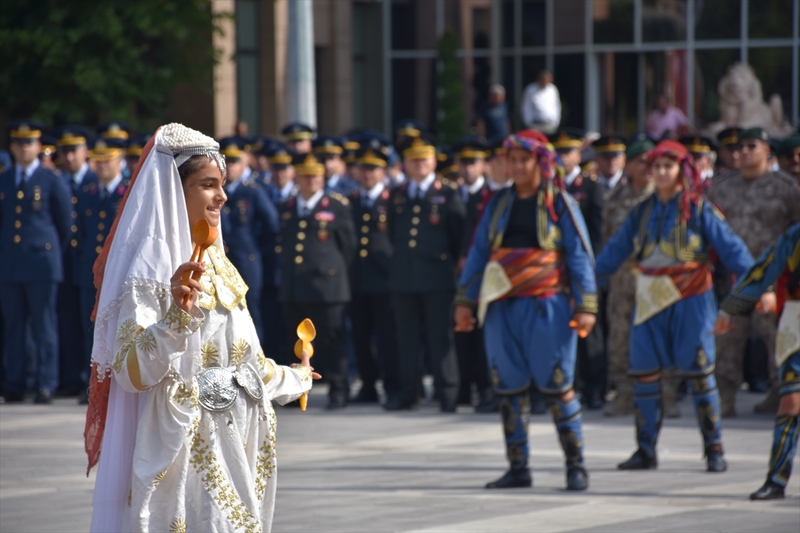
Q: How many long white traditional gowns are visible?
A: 1